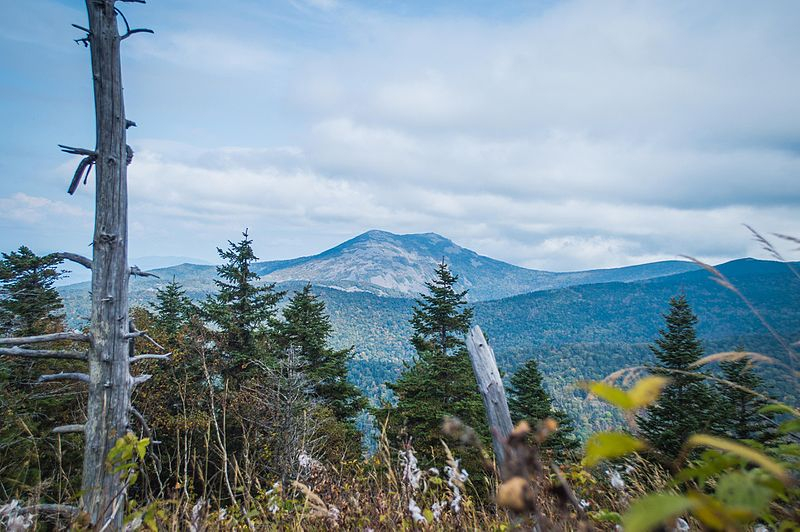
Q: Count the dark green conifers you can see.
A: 8